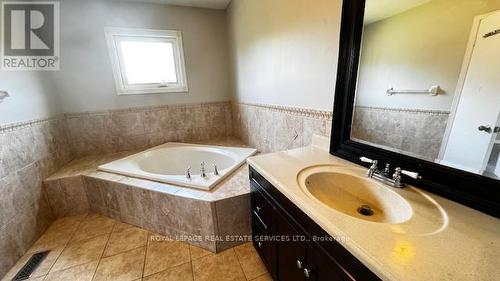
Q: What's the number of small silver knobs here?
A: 4